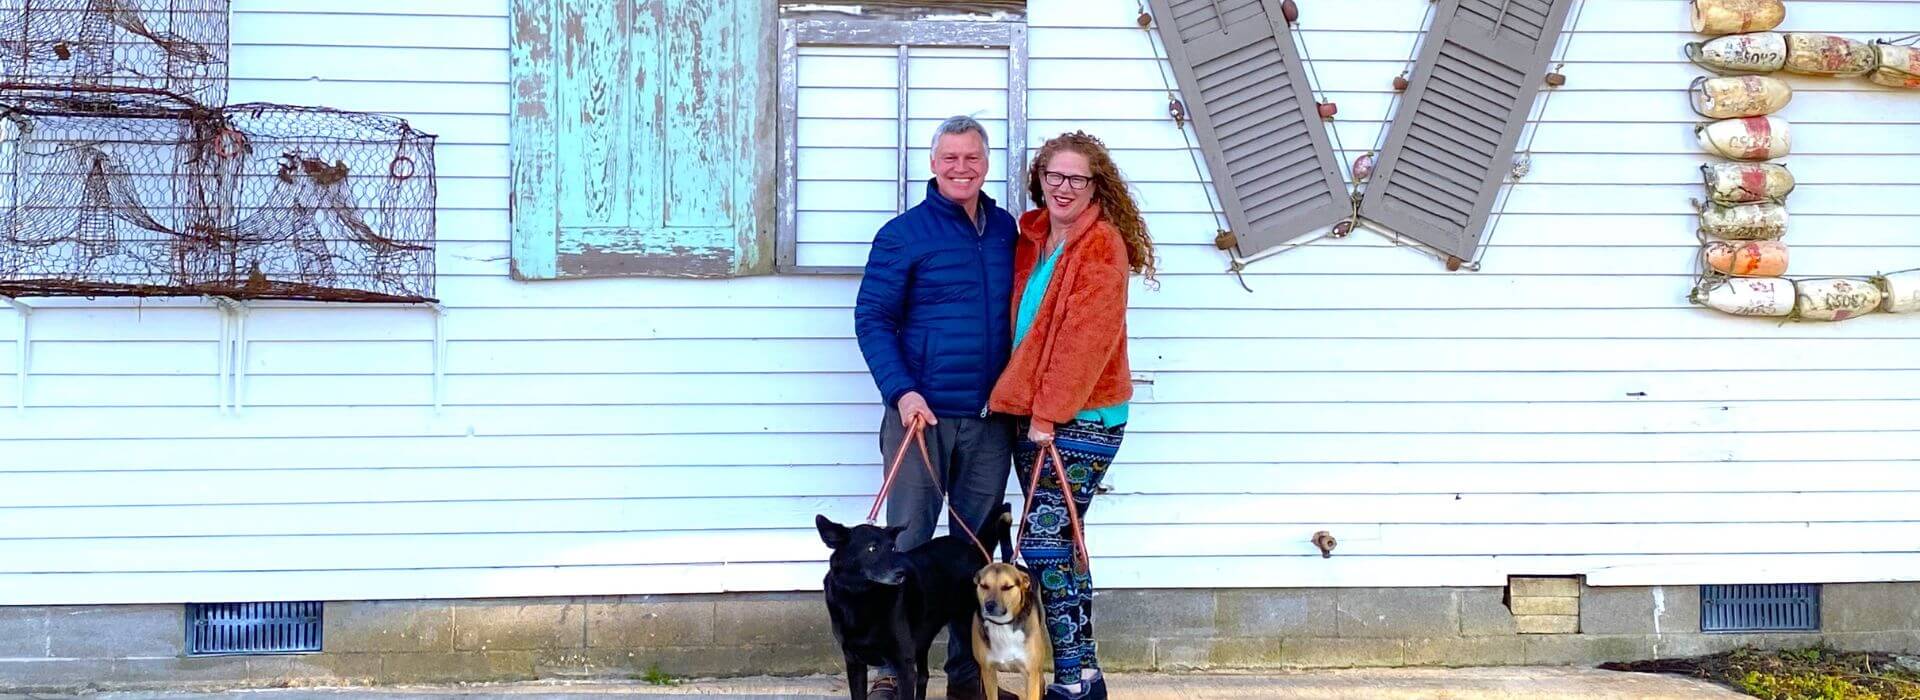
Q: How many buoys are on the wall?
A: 12